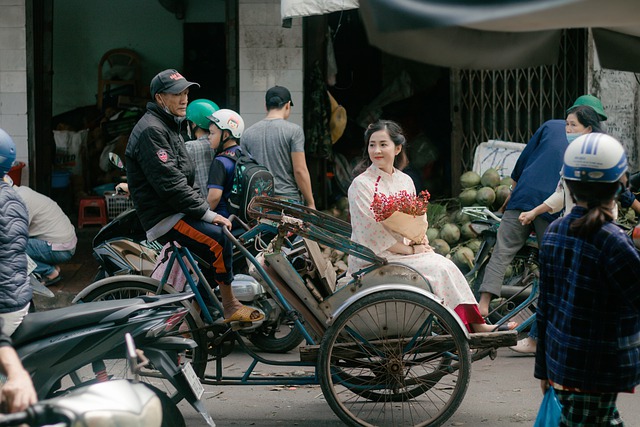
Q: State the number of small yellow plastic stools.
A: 0